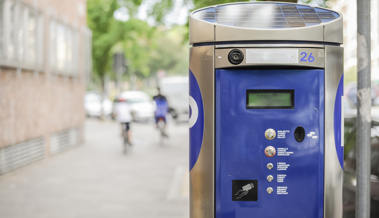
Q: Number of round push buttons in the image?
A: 5